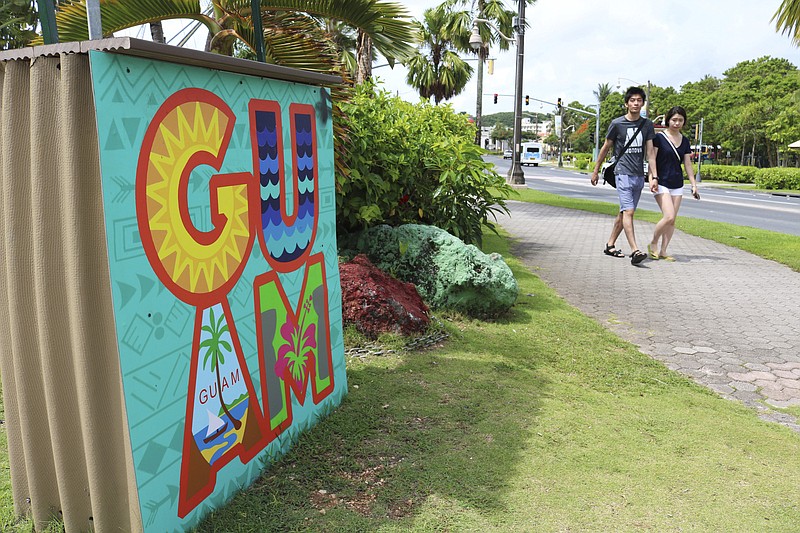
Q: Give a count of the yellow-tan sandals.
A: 2